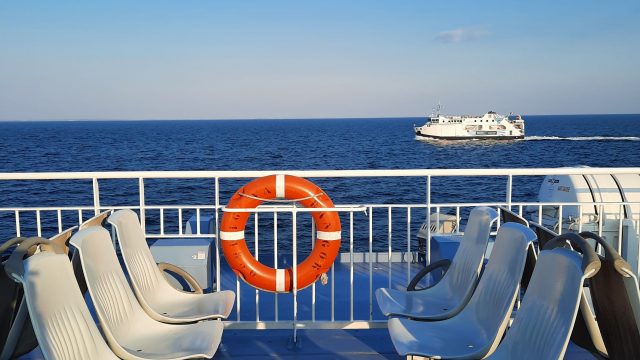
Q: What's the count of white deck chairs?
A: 6